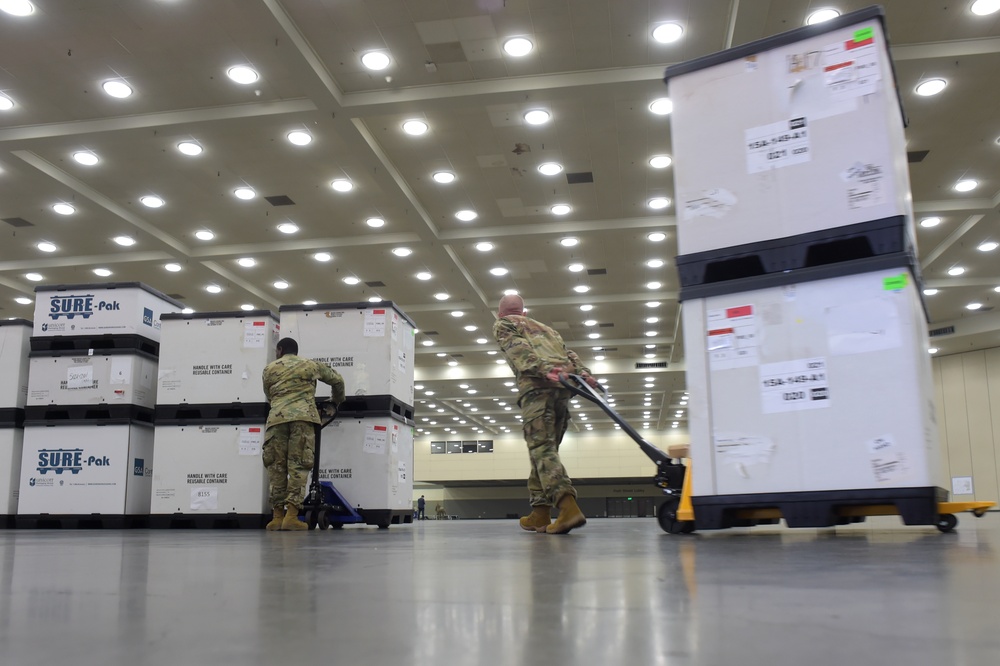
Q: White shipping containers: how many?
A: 11